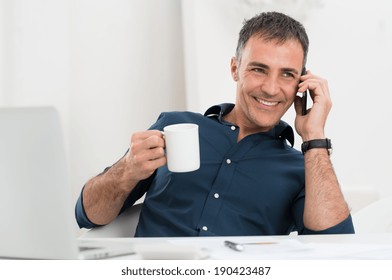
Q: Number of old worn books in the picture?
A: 0